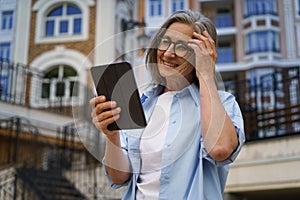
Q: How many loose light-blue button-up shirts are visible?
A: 1